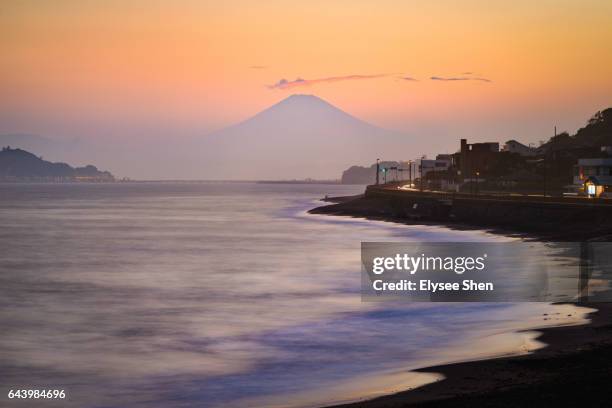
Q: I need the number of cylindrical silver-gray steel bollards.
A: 0